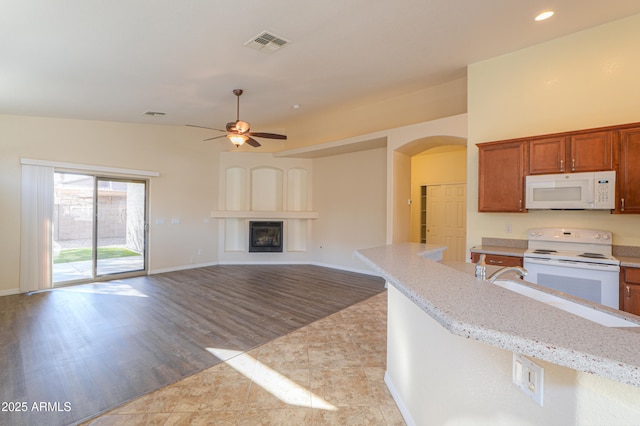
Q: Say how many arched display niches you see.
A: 3